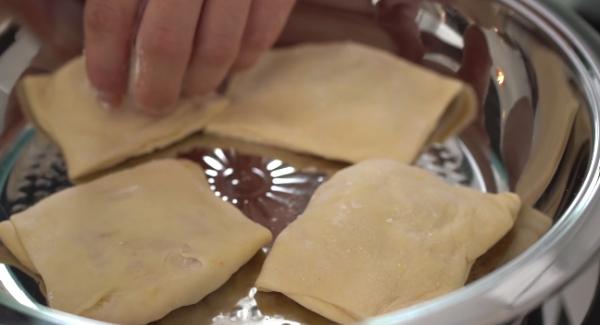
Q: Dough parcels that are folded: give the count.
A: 4